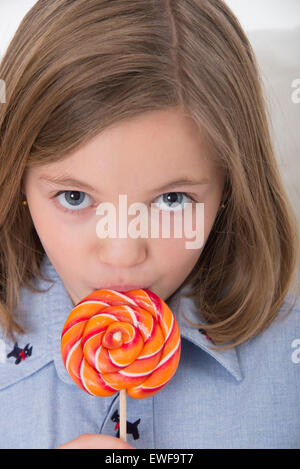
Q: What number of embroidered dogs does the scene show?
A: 3